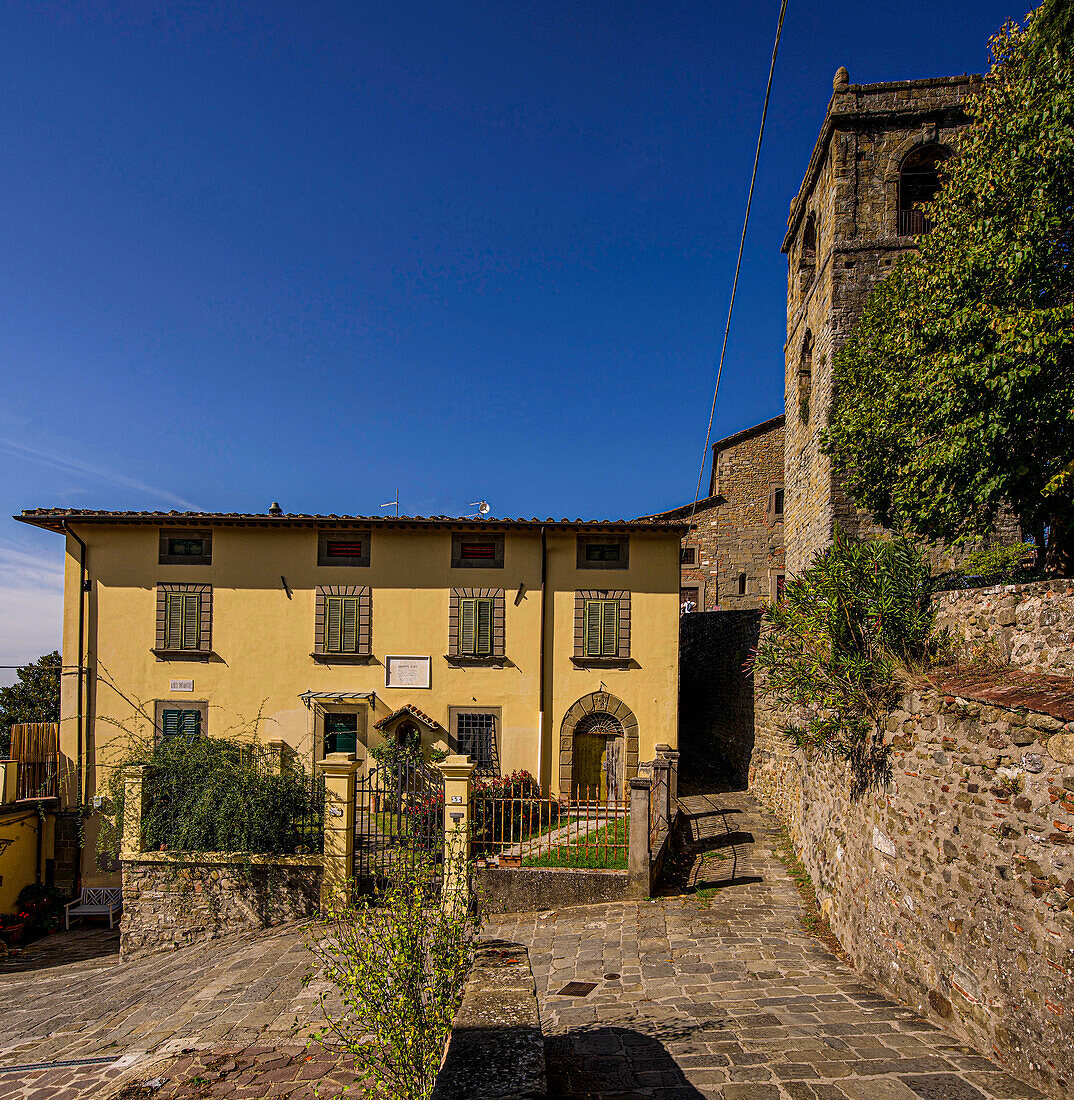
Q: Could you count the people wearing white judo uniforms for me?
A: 0